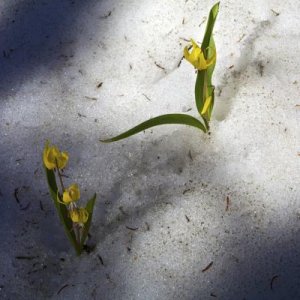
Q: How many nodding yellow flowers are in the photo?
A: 4